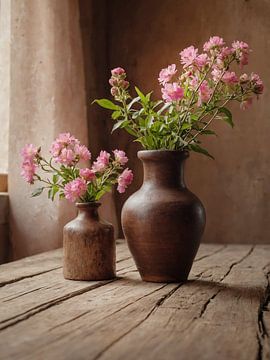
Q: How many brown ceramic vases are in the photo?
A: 2